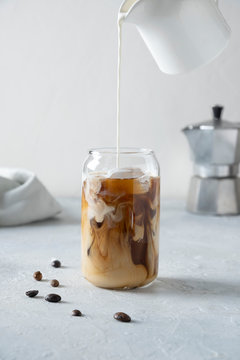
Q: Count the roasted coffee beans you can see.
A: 7